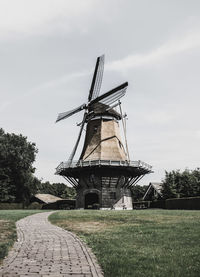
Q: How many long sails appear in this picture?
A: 4